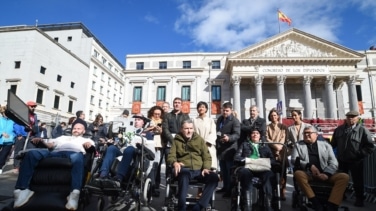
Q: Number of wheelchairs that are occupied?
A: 5